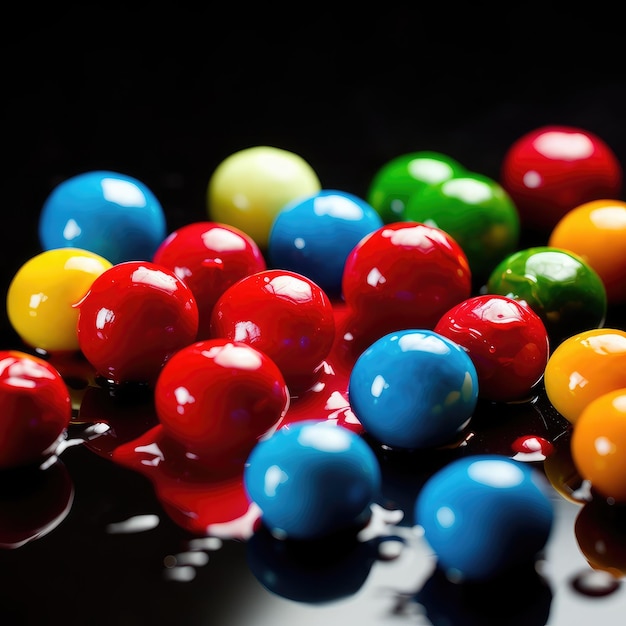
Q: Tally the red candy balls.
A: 8